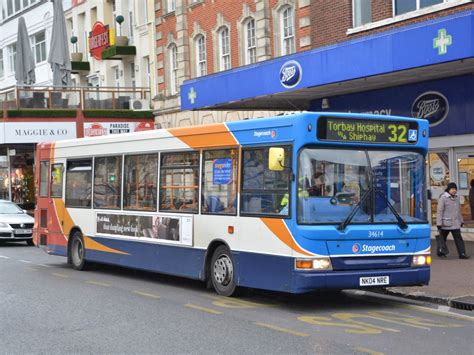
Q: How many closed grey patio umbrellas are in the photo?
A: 2